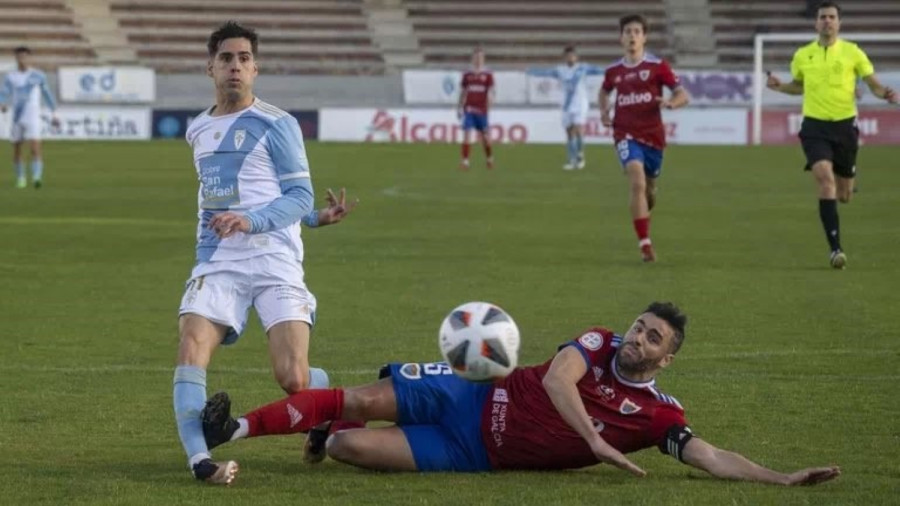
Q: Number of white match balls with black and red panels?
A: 1